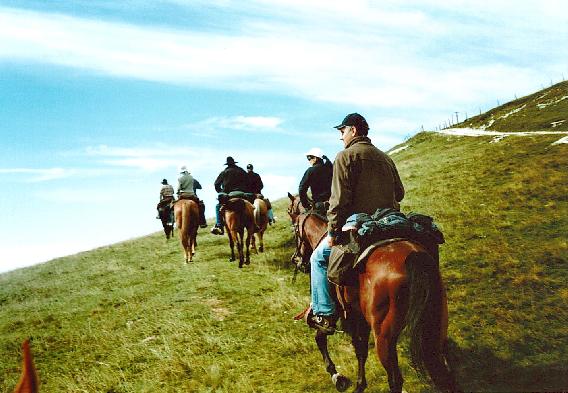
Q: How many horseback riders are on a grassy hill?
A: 6